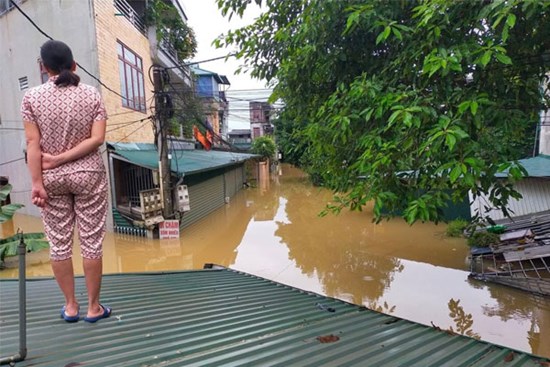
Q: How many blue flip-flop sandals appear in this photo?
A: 2